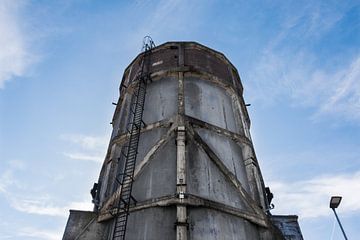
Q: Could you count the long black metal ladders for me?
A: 1